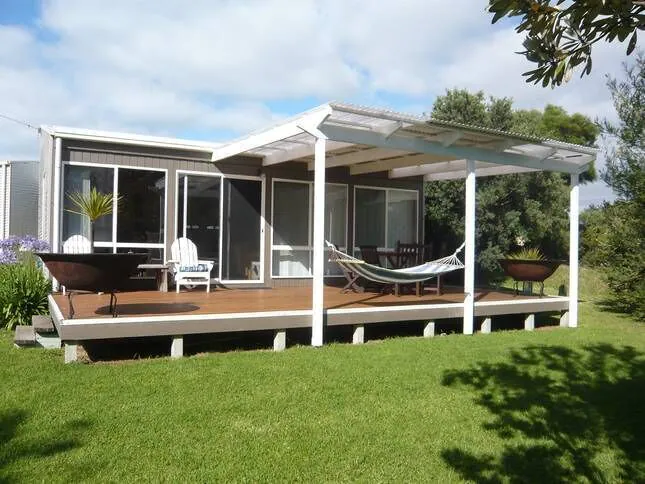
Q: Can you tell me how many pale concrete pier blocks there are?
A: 8